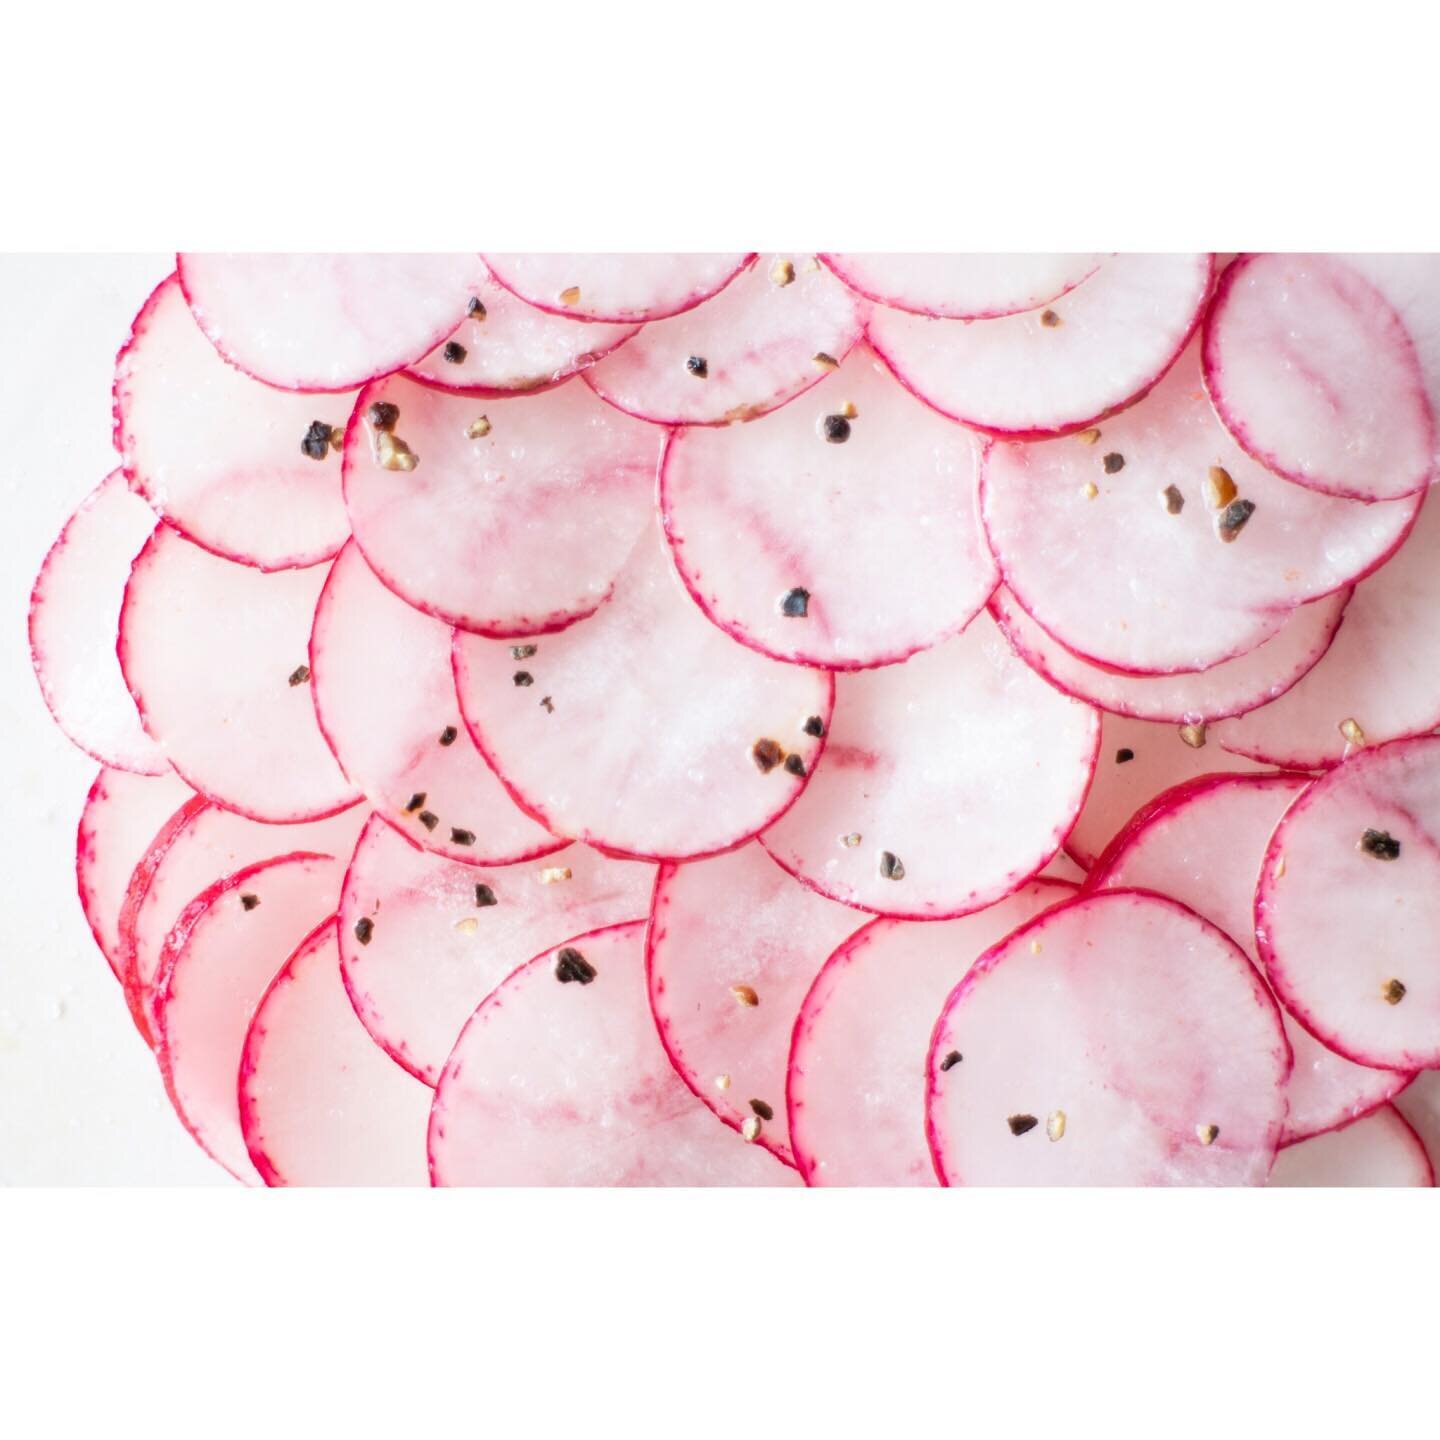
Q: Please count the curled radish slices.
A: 0